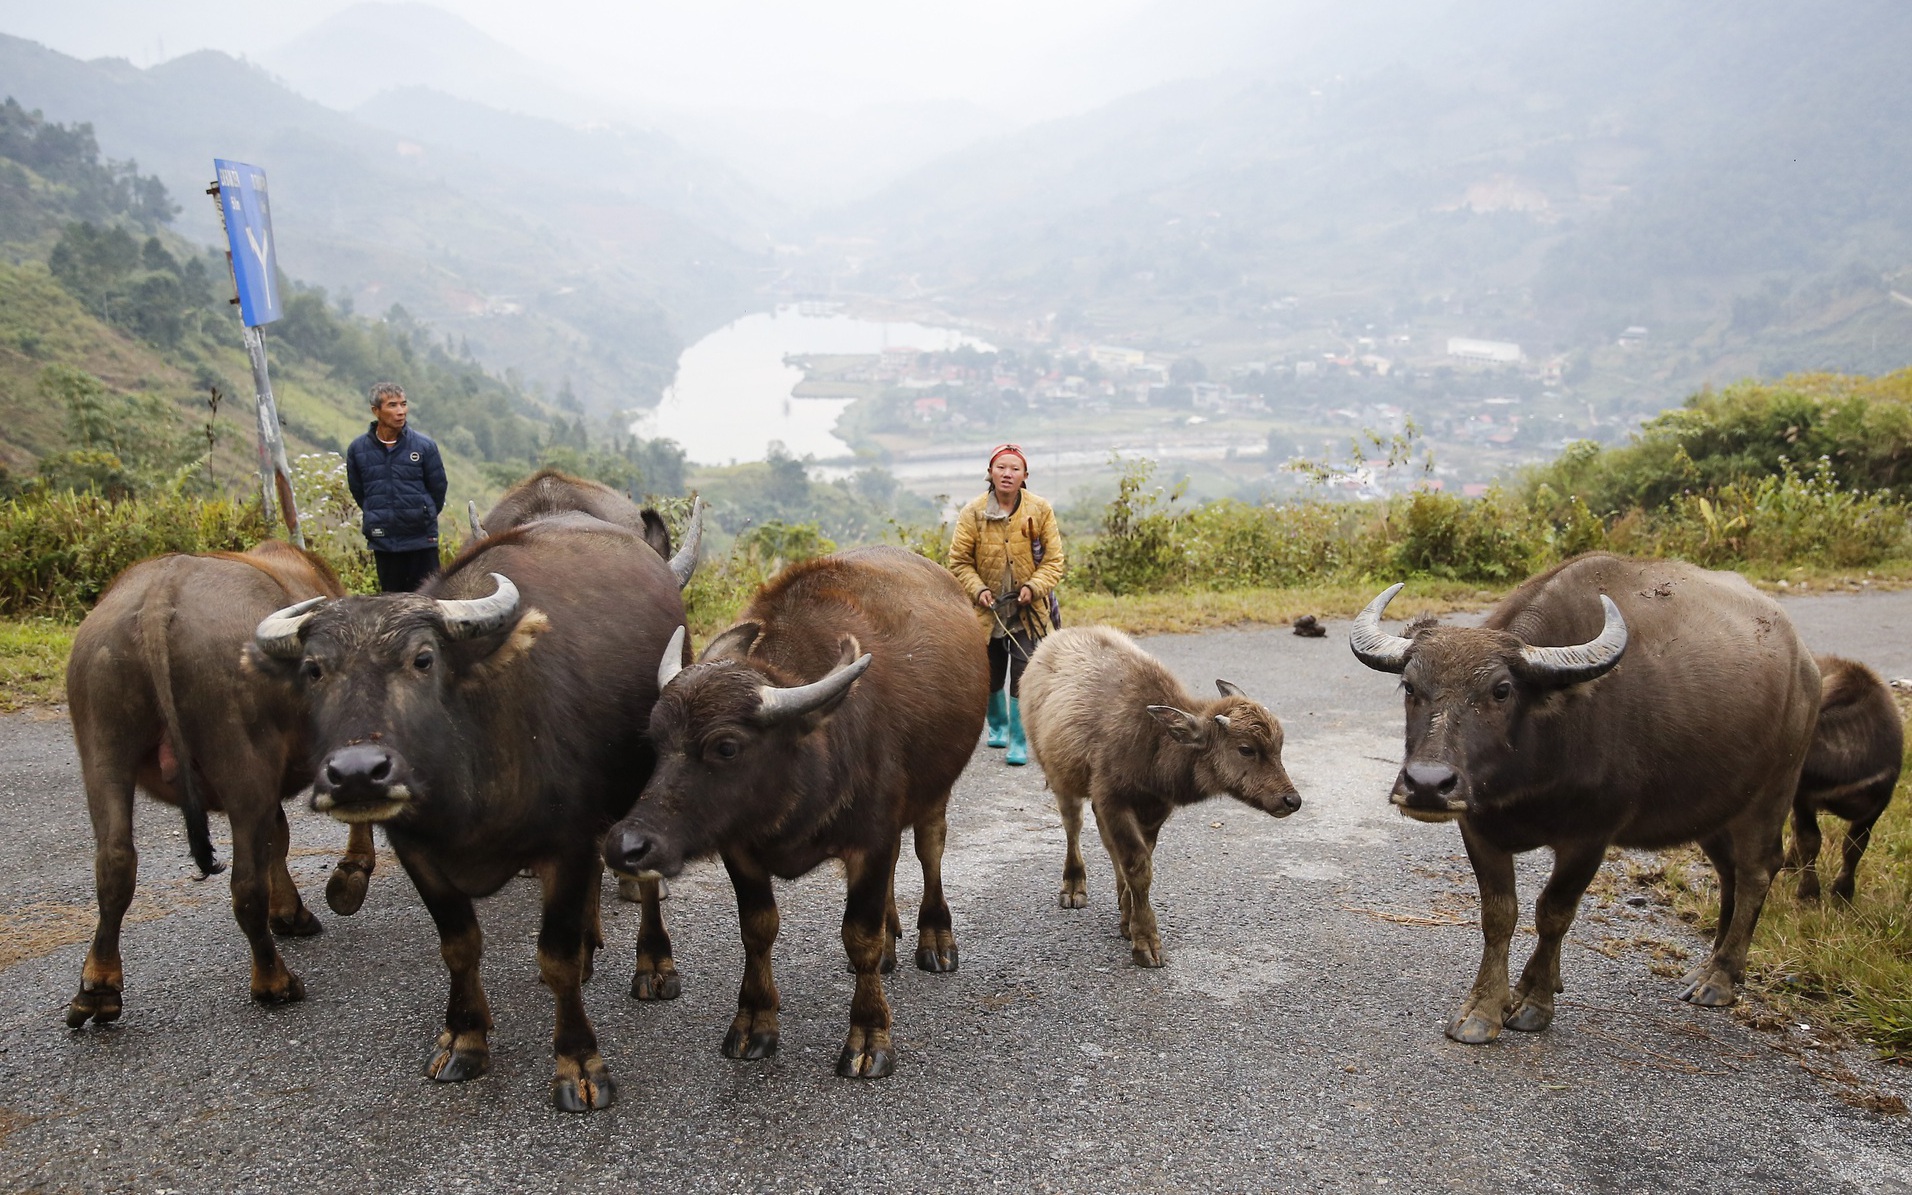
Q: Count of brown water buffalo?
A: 7